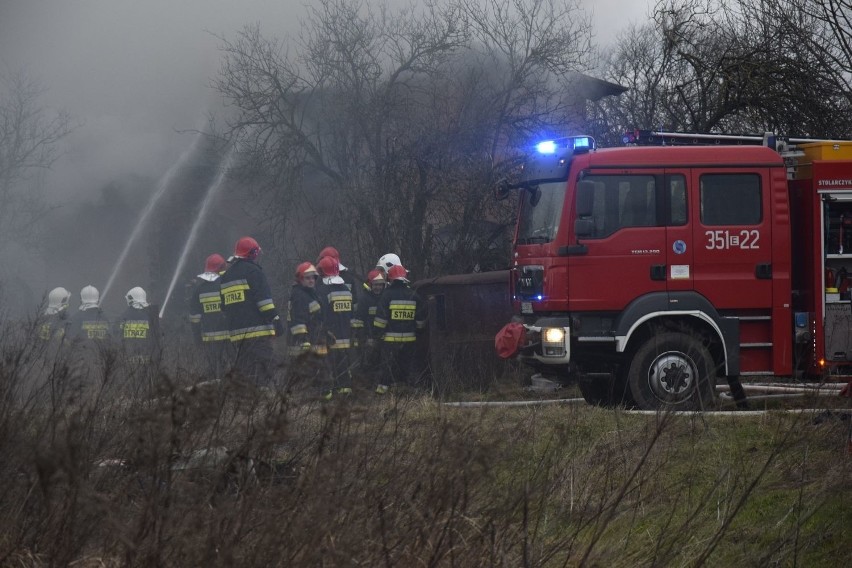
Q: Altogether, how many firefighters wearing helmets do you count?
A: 11